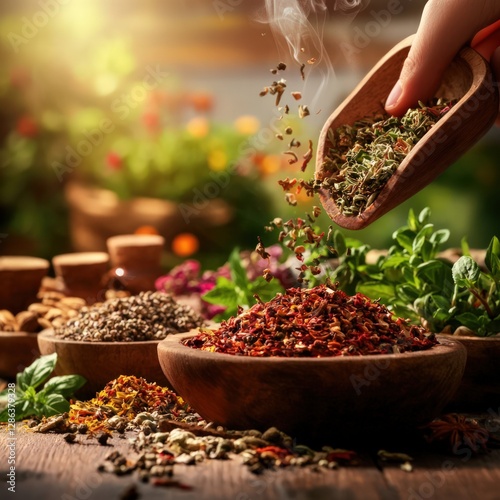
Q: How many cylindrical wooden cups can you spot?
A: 3